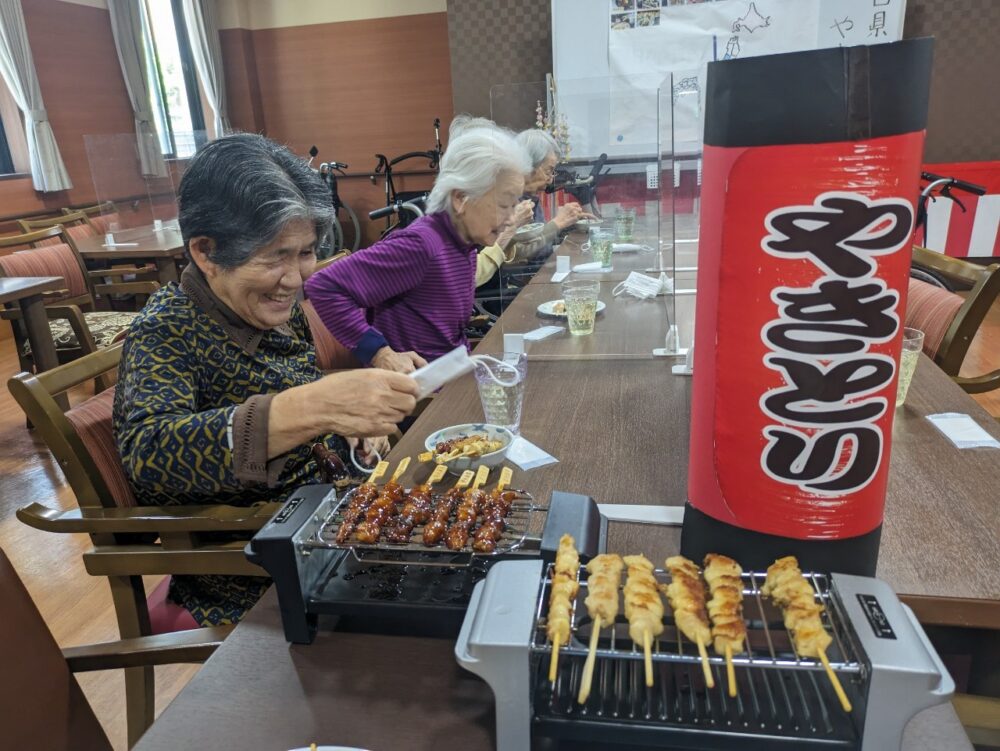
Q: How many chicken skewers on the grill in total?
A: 12